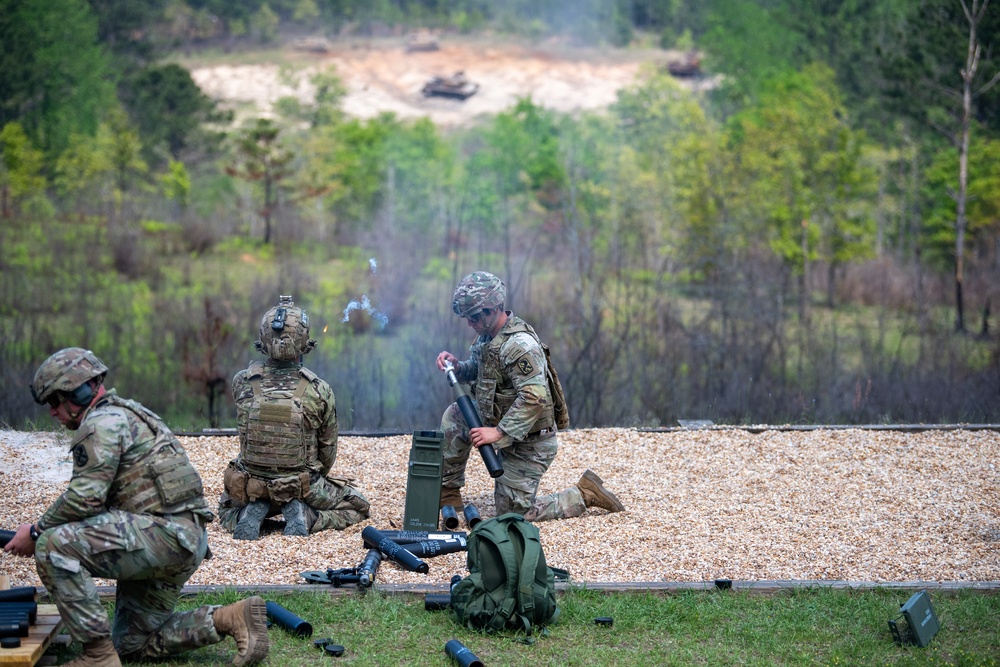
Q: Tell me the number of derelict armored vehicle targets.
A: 4